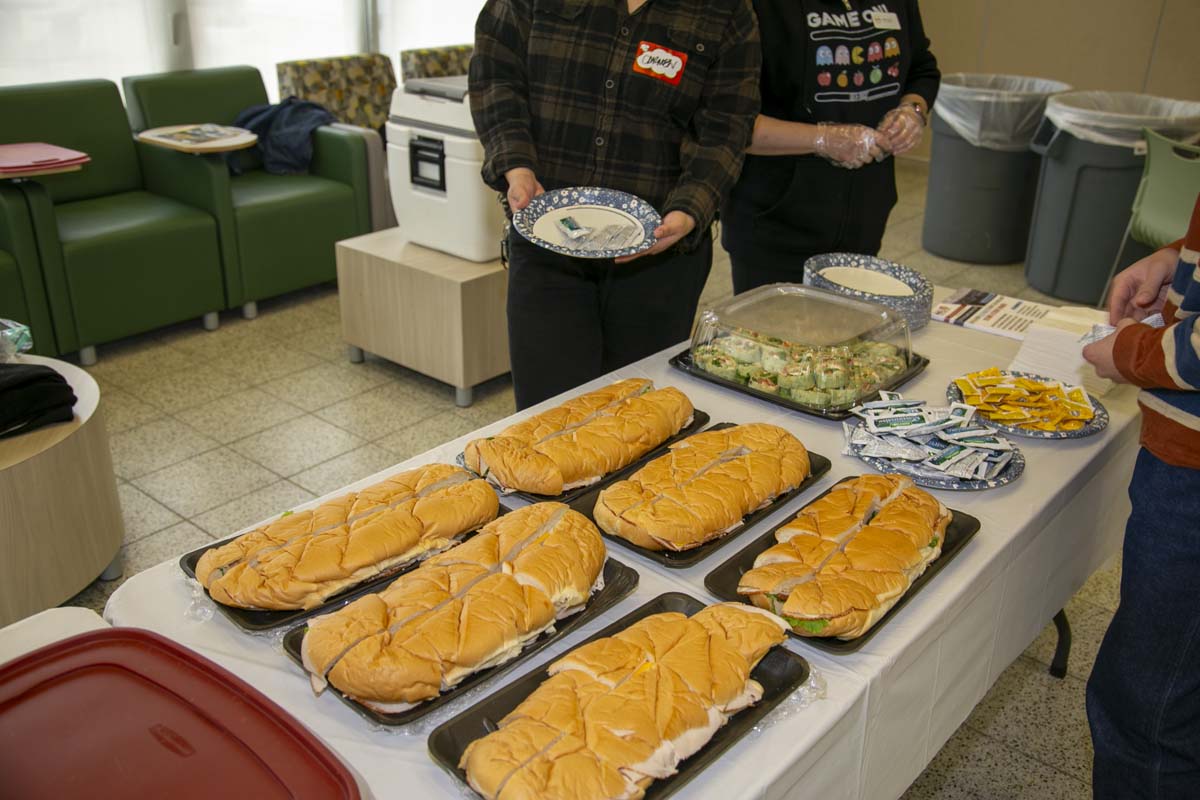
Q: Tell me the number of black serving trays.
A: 7